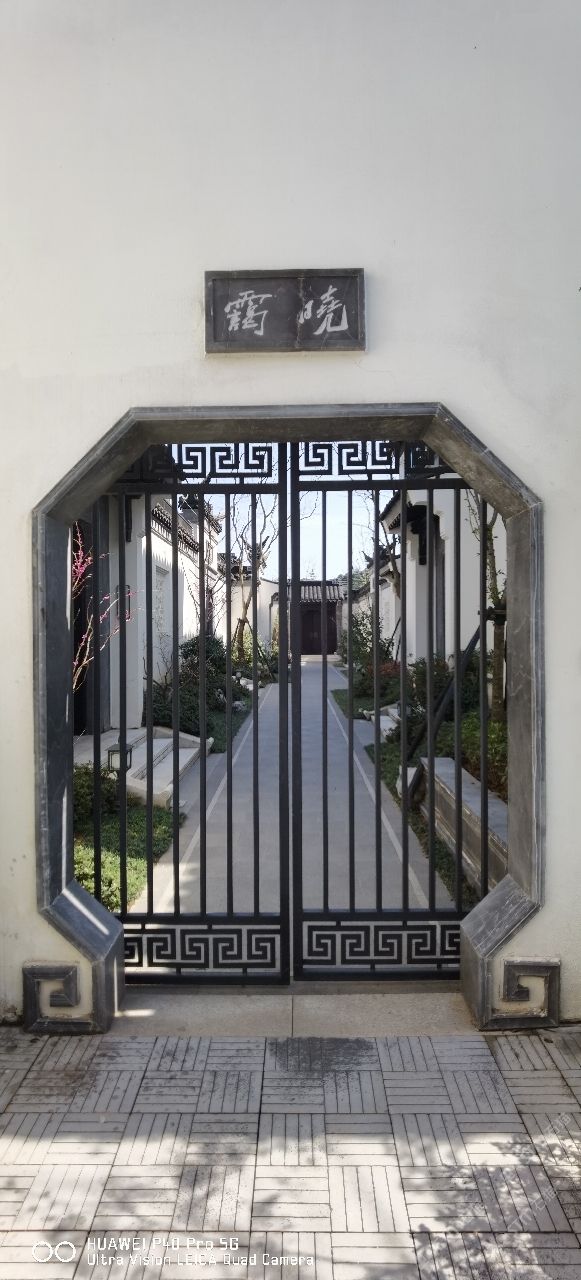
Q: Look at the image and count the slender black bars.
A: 14